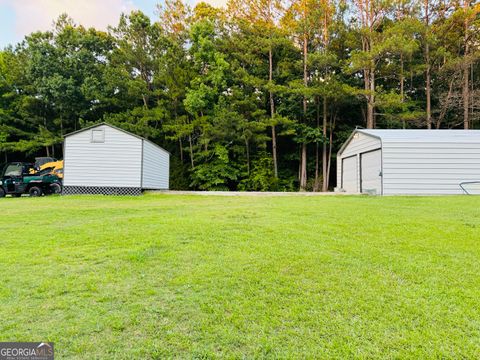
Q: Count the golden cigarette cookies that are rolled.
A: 0